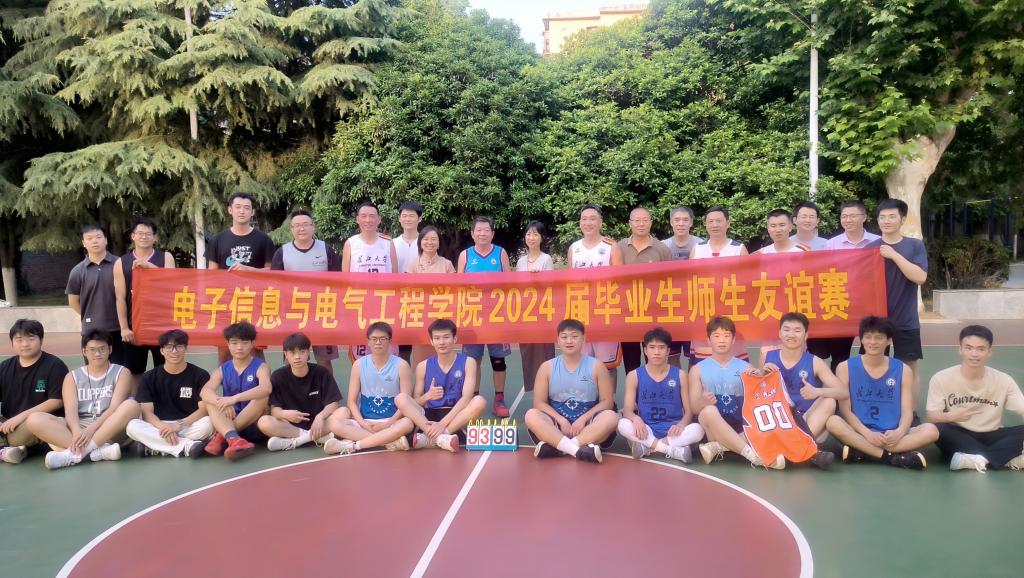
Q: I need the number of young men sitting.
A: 13